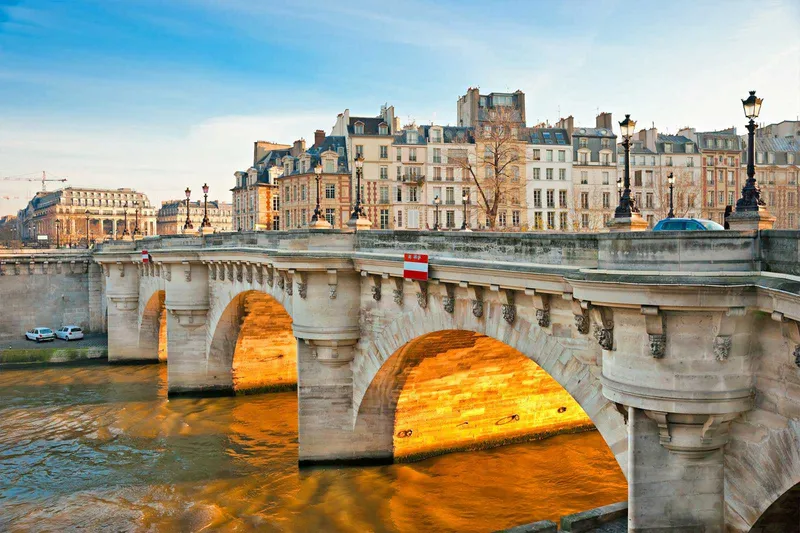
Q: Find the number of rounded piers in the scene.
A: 4